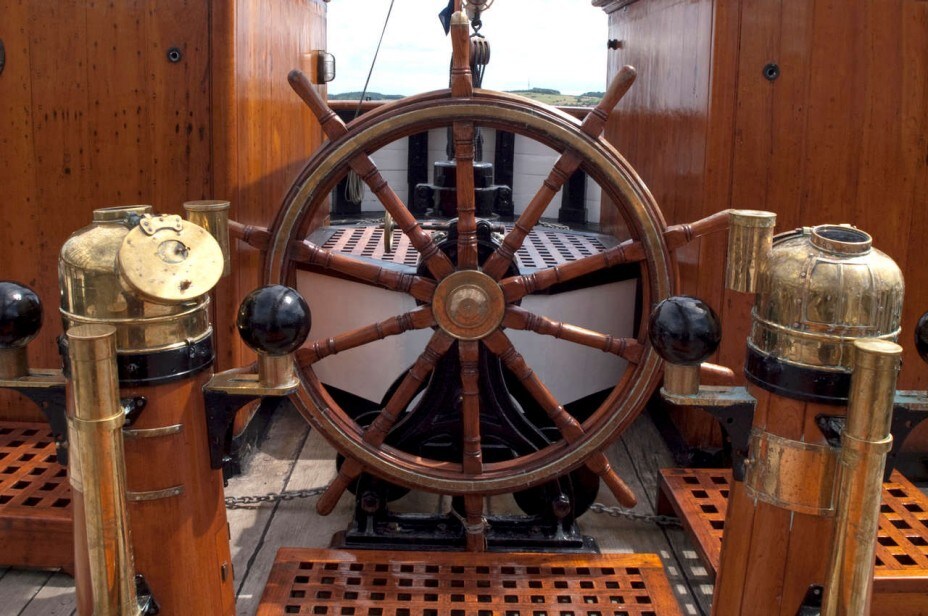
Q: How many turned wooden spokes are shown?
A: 10